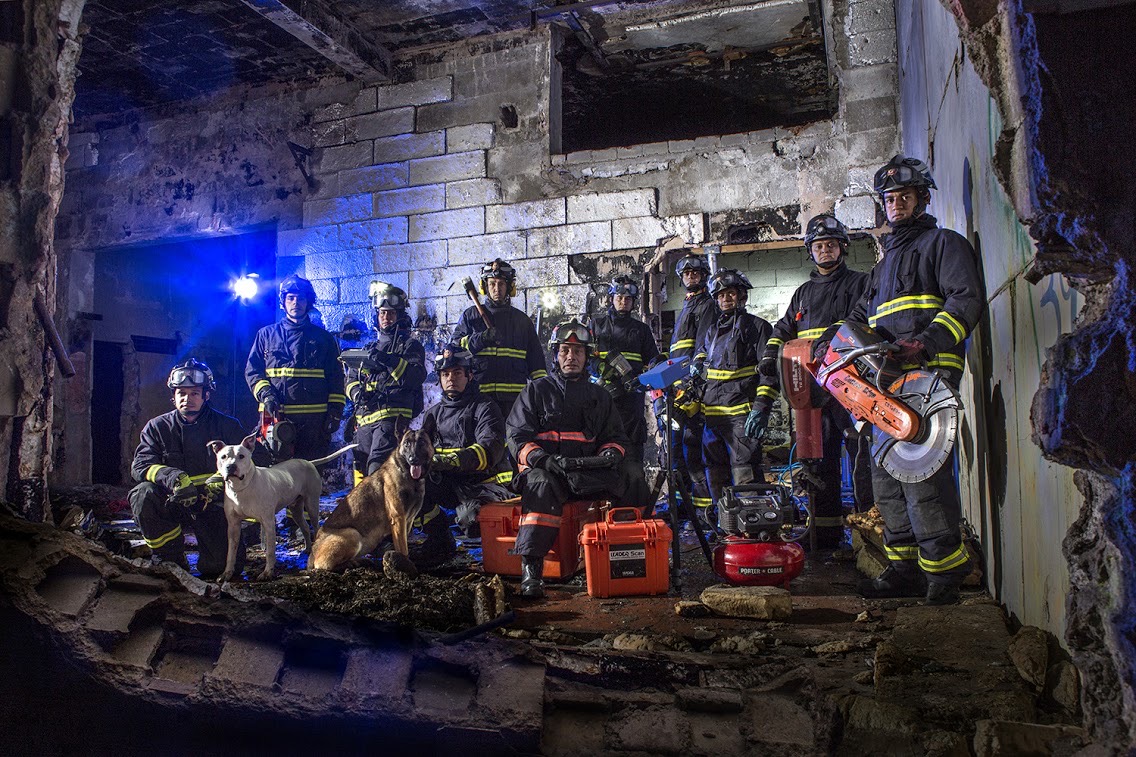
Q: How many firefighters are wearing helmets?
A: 11